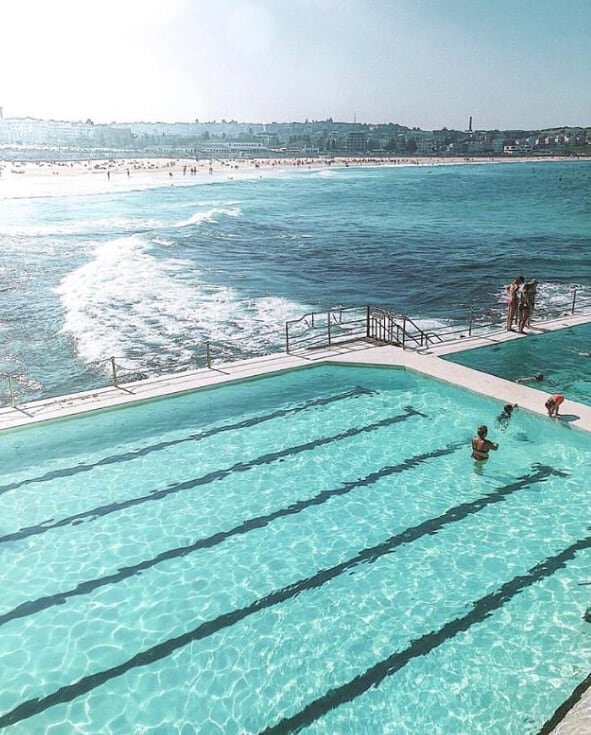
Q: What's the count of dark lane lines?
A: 5